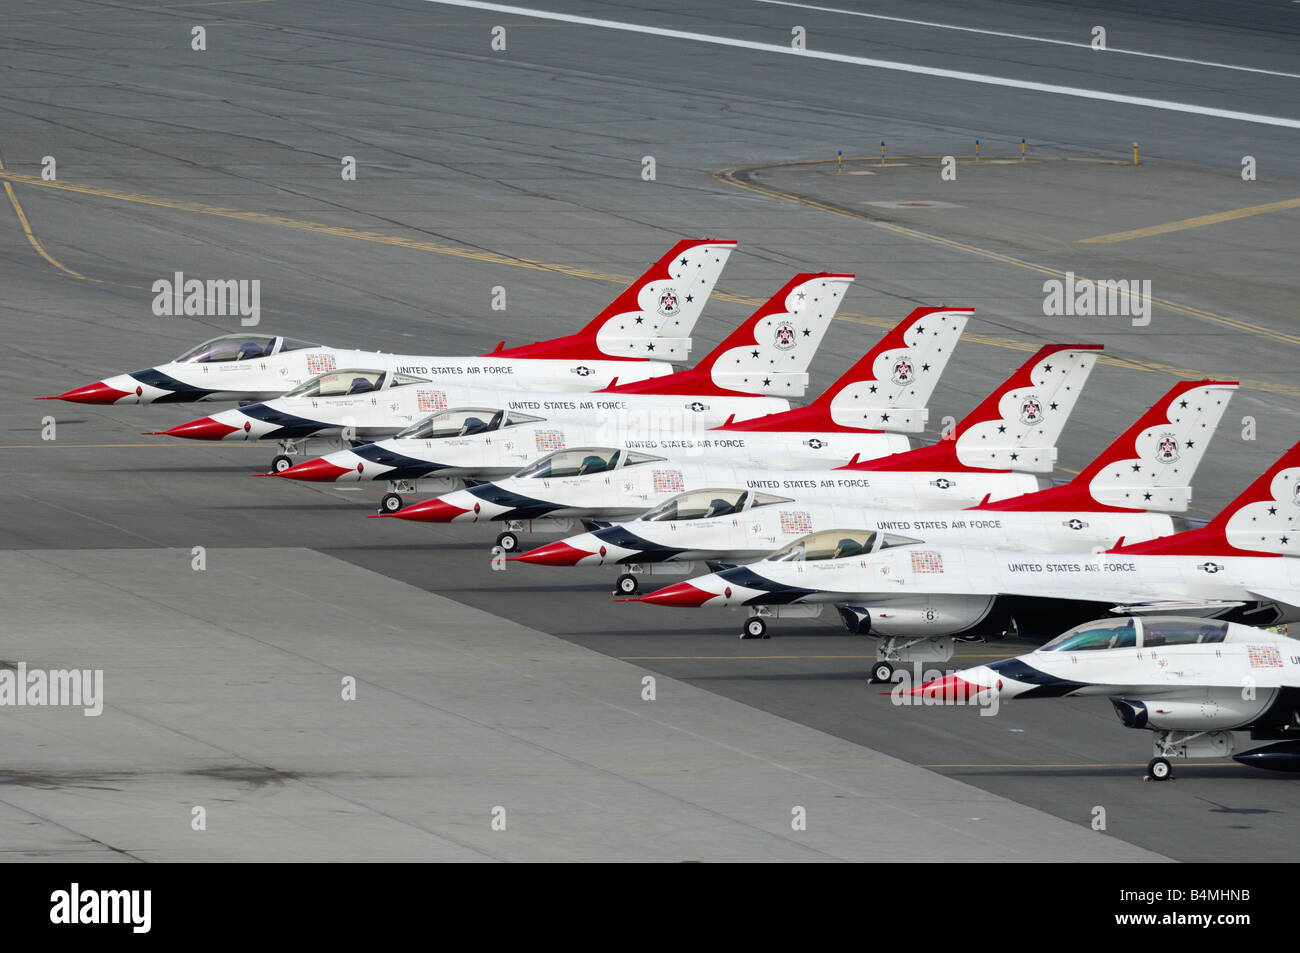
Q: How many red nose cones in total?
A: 7